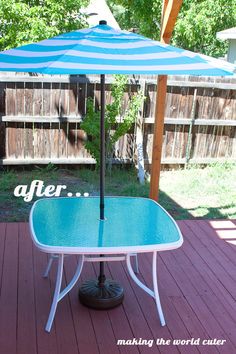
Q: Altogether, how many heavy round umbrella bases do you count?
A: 1